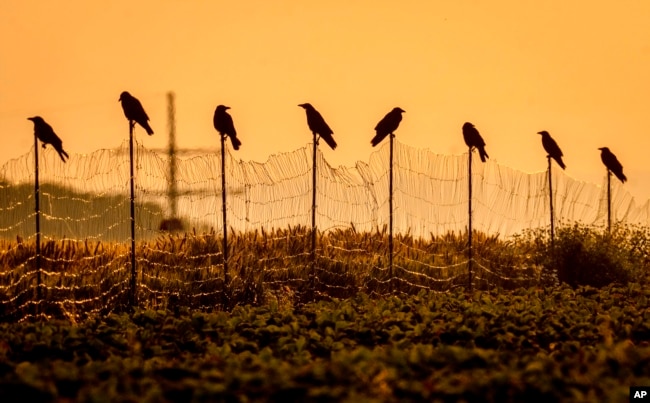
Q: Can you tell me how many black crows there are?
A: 8